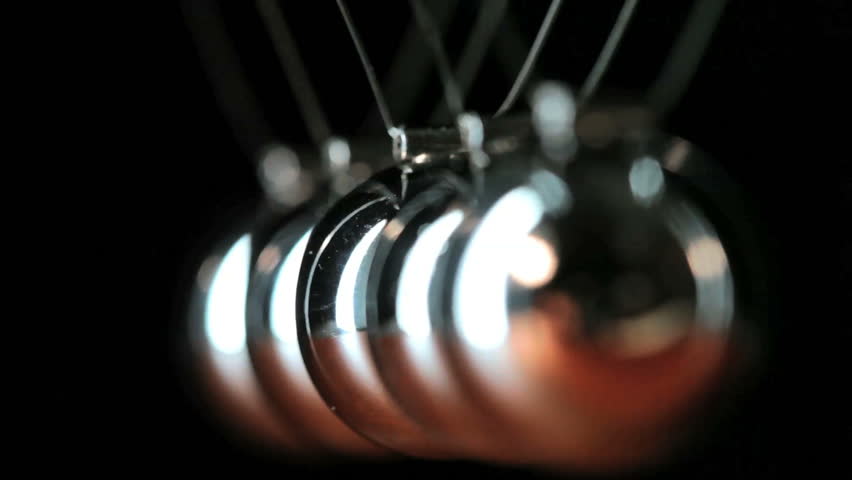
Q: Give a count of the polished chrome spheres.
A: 5